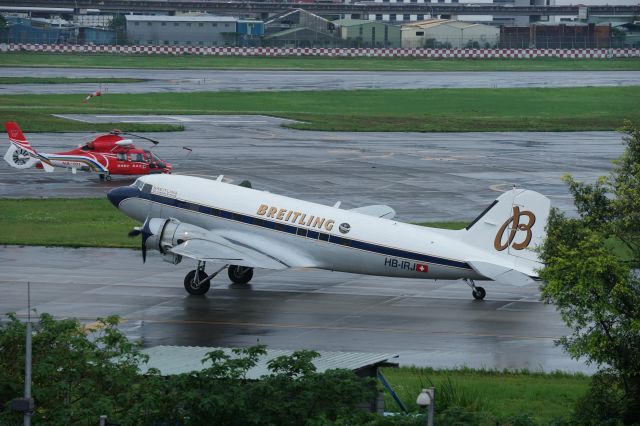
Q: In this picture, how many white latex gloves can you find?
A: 0